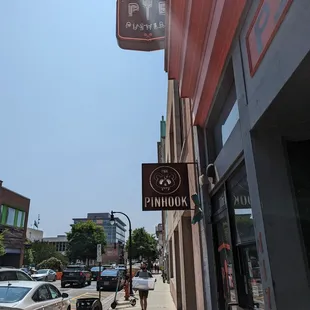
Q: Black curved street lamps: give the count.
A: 1